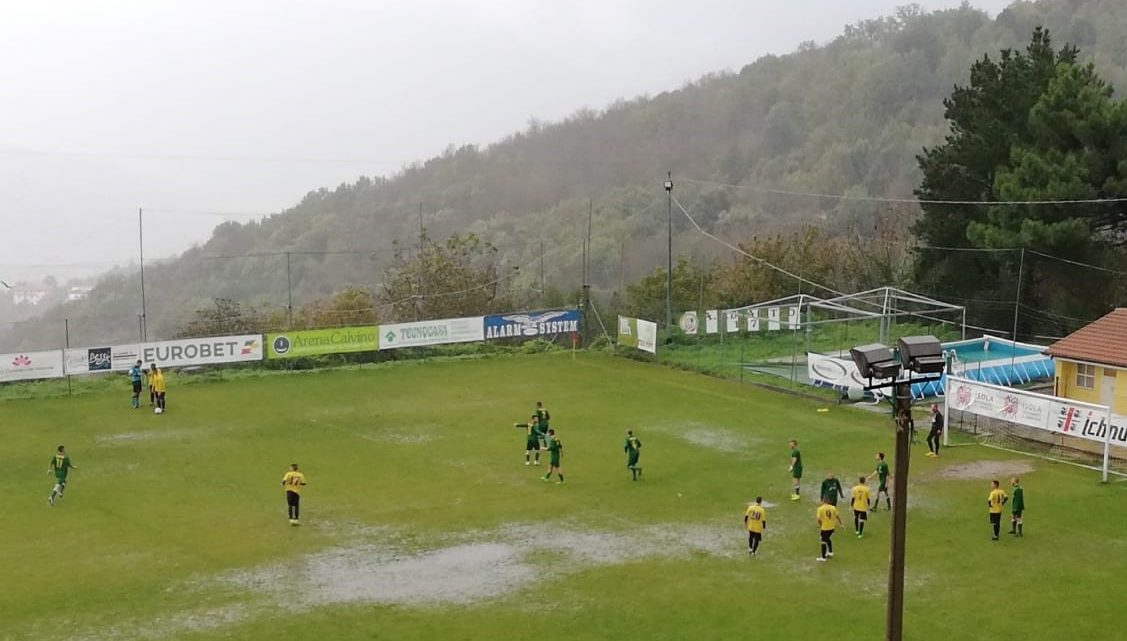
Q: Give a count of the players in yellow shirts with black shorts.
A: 7